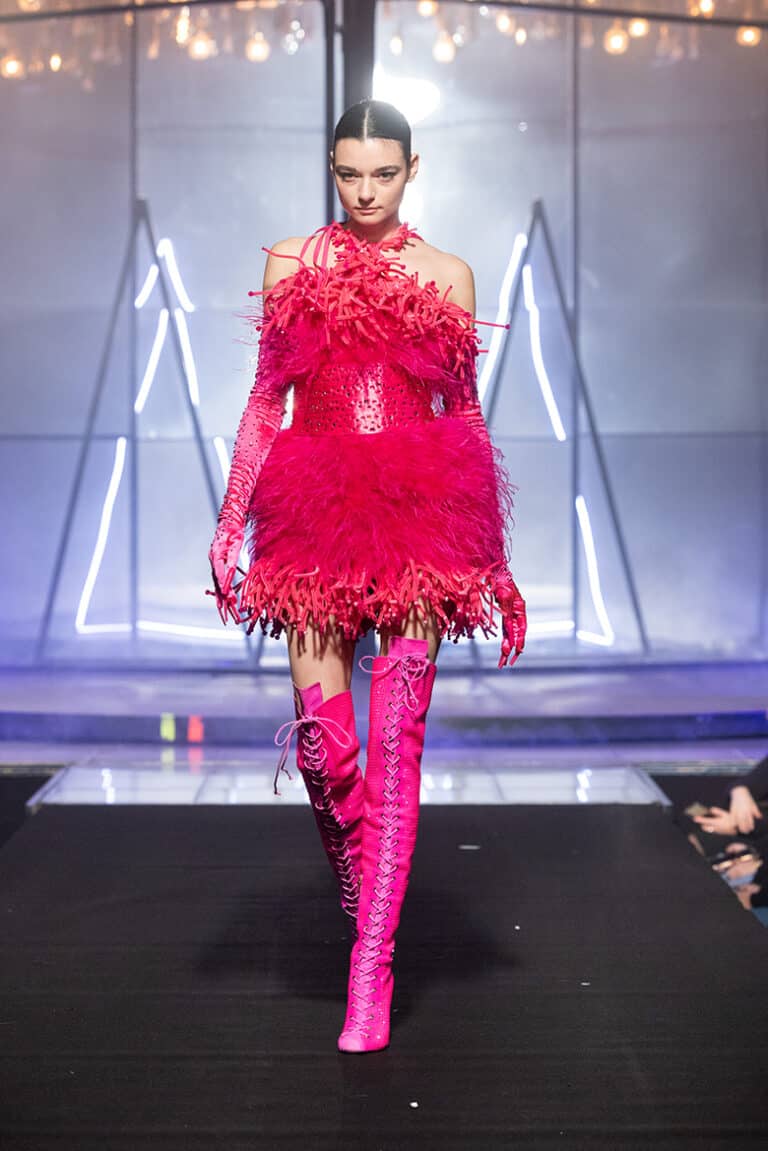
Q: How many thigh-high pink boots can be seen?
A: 2